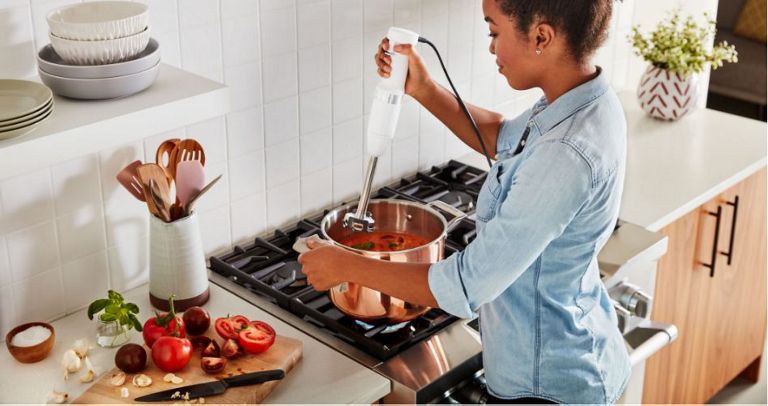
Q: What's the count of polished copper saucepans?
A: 1